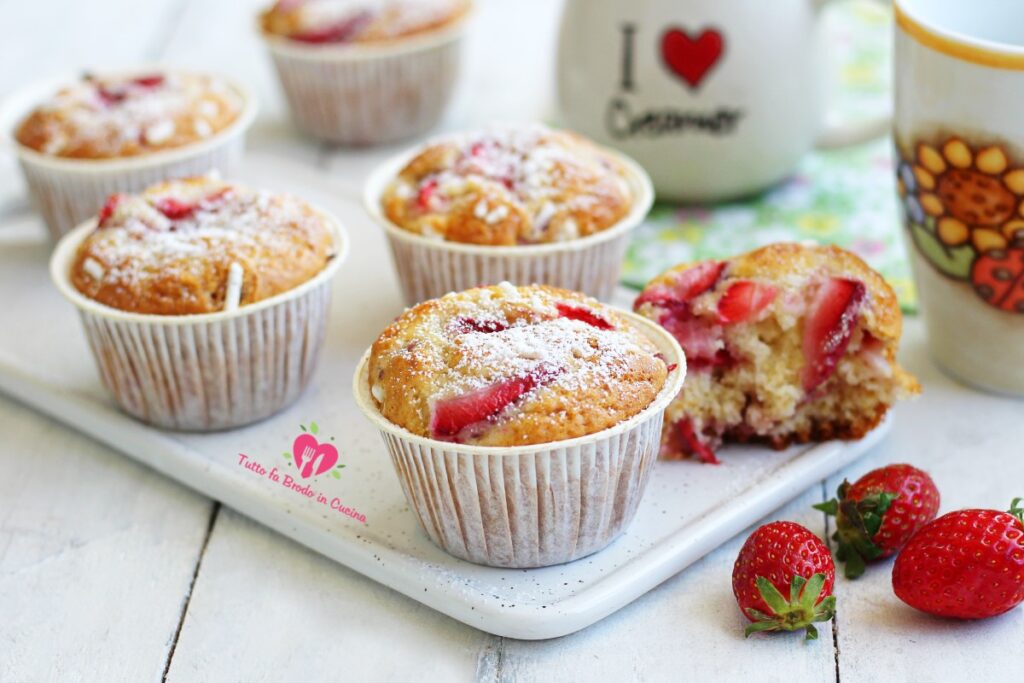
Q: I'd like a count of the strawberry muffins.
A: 6